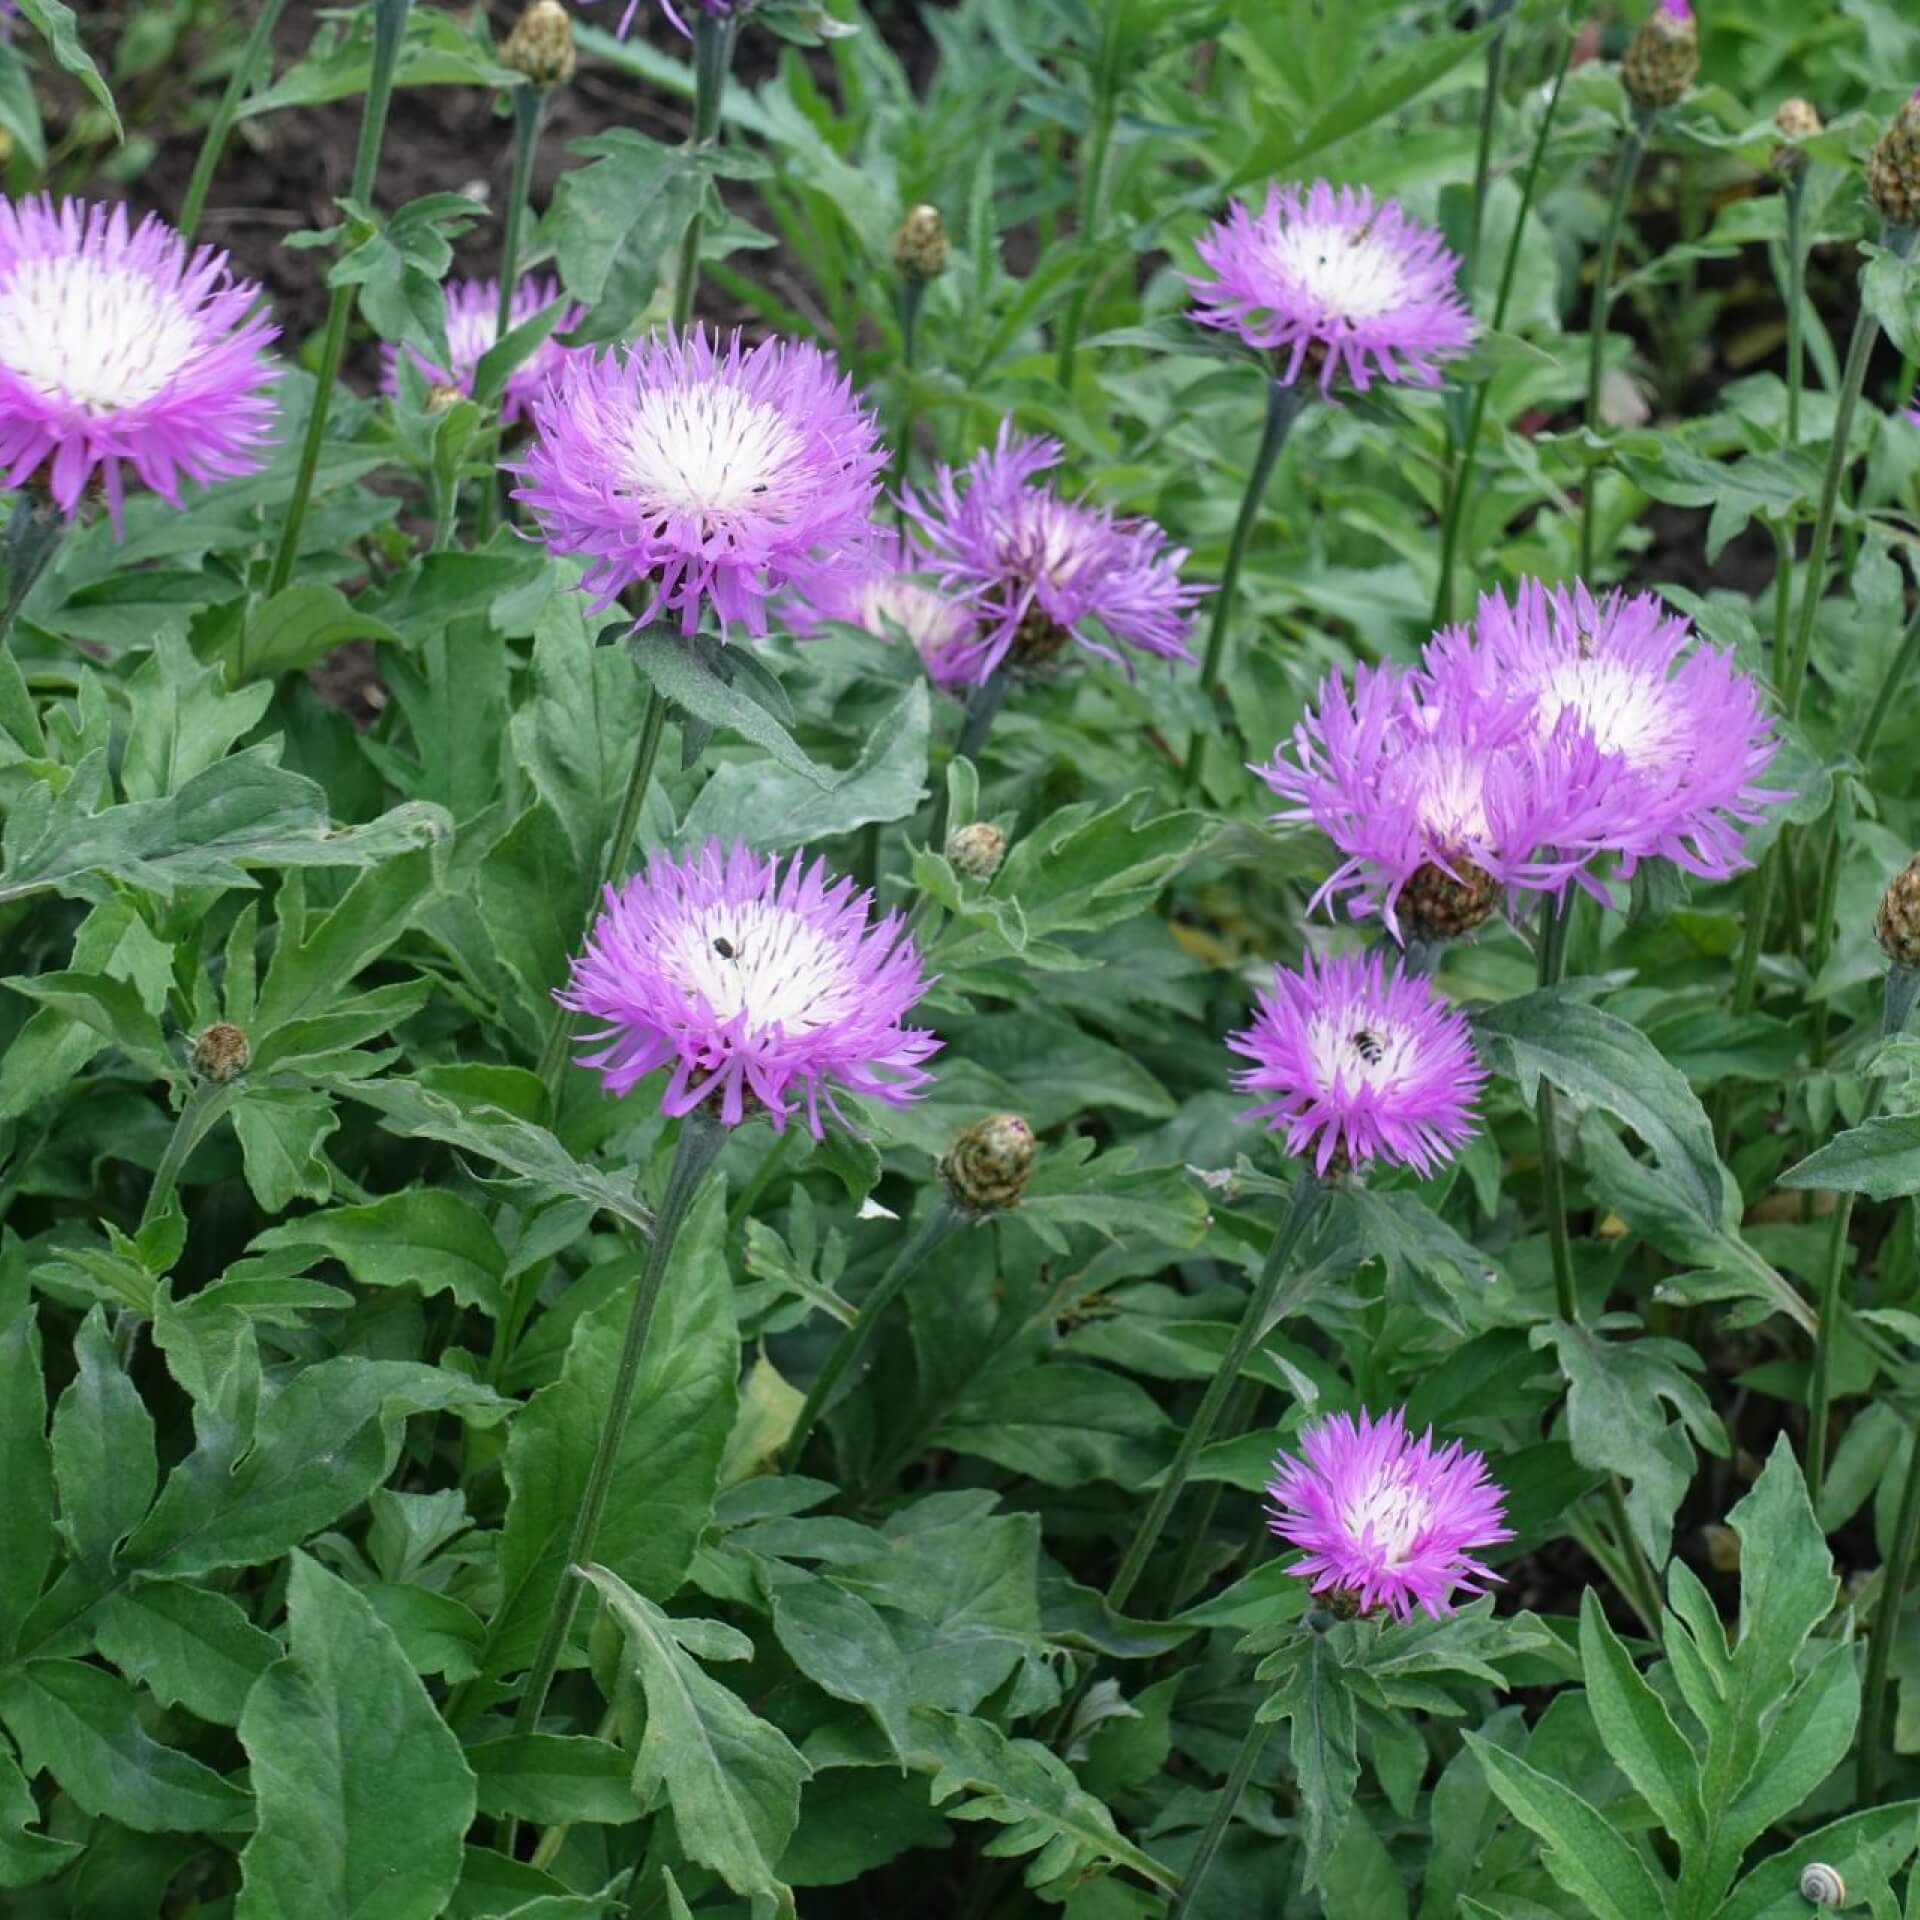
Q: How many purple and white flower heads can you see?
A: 11